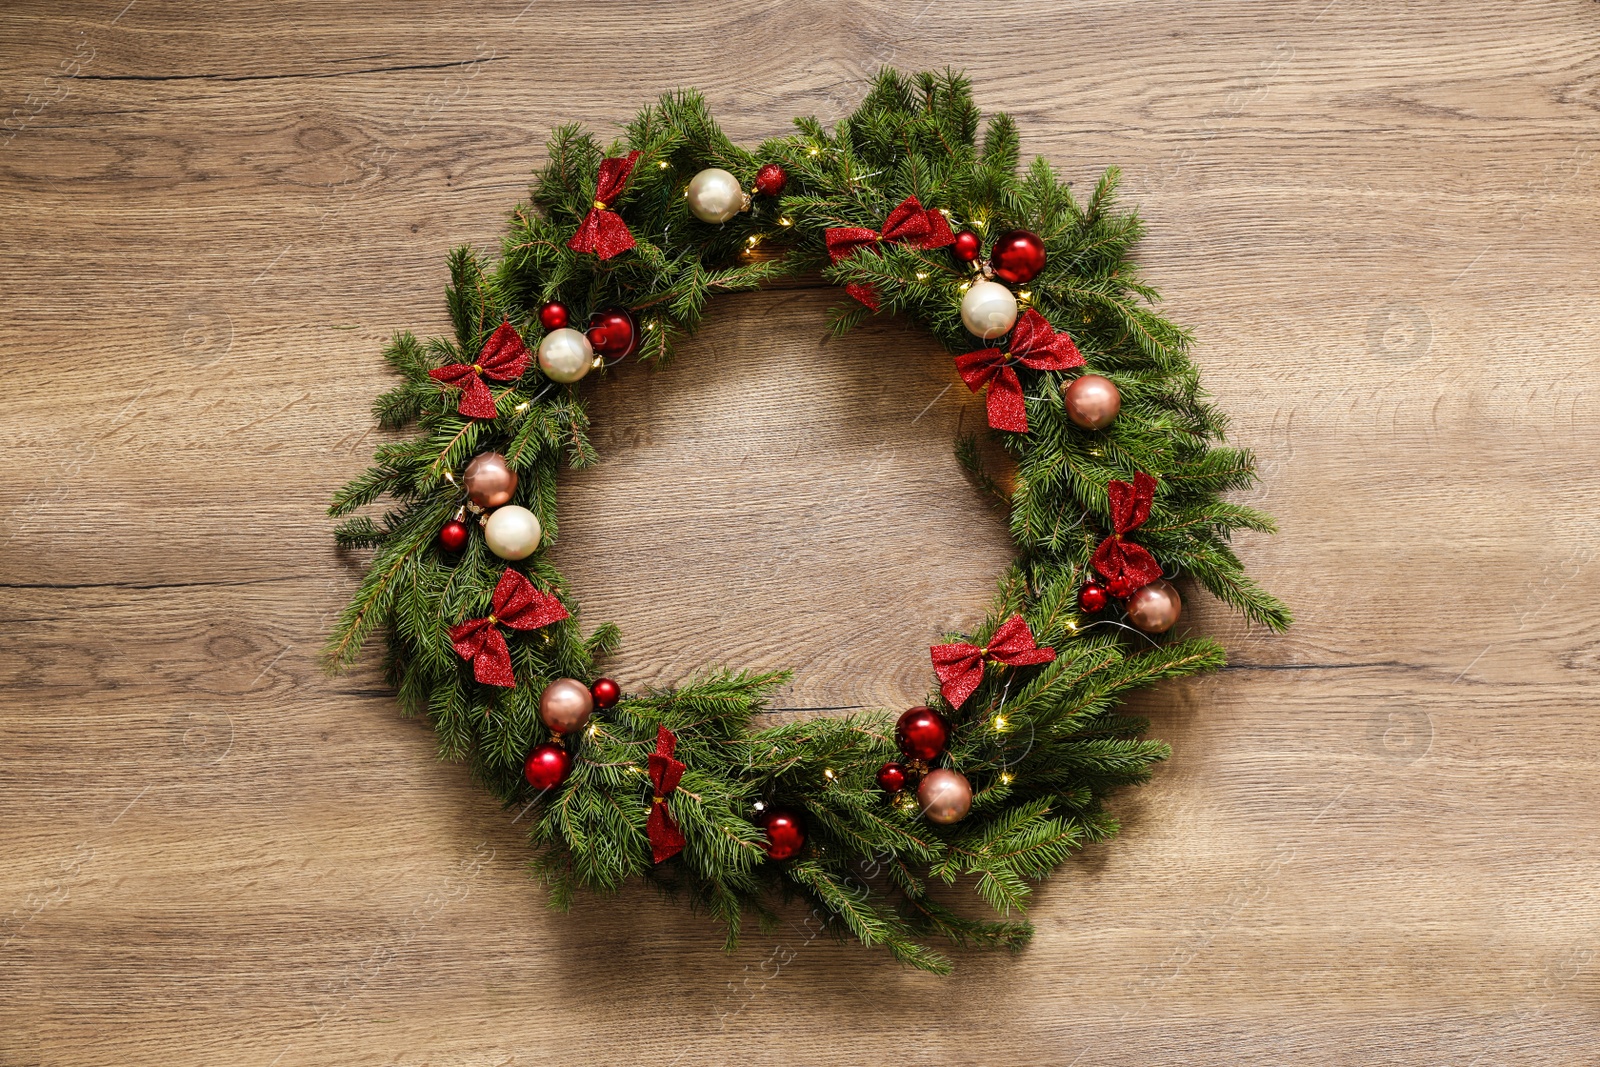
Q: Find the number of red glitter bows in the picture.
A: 8